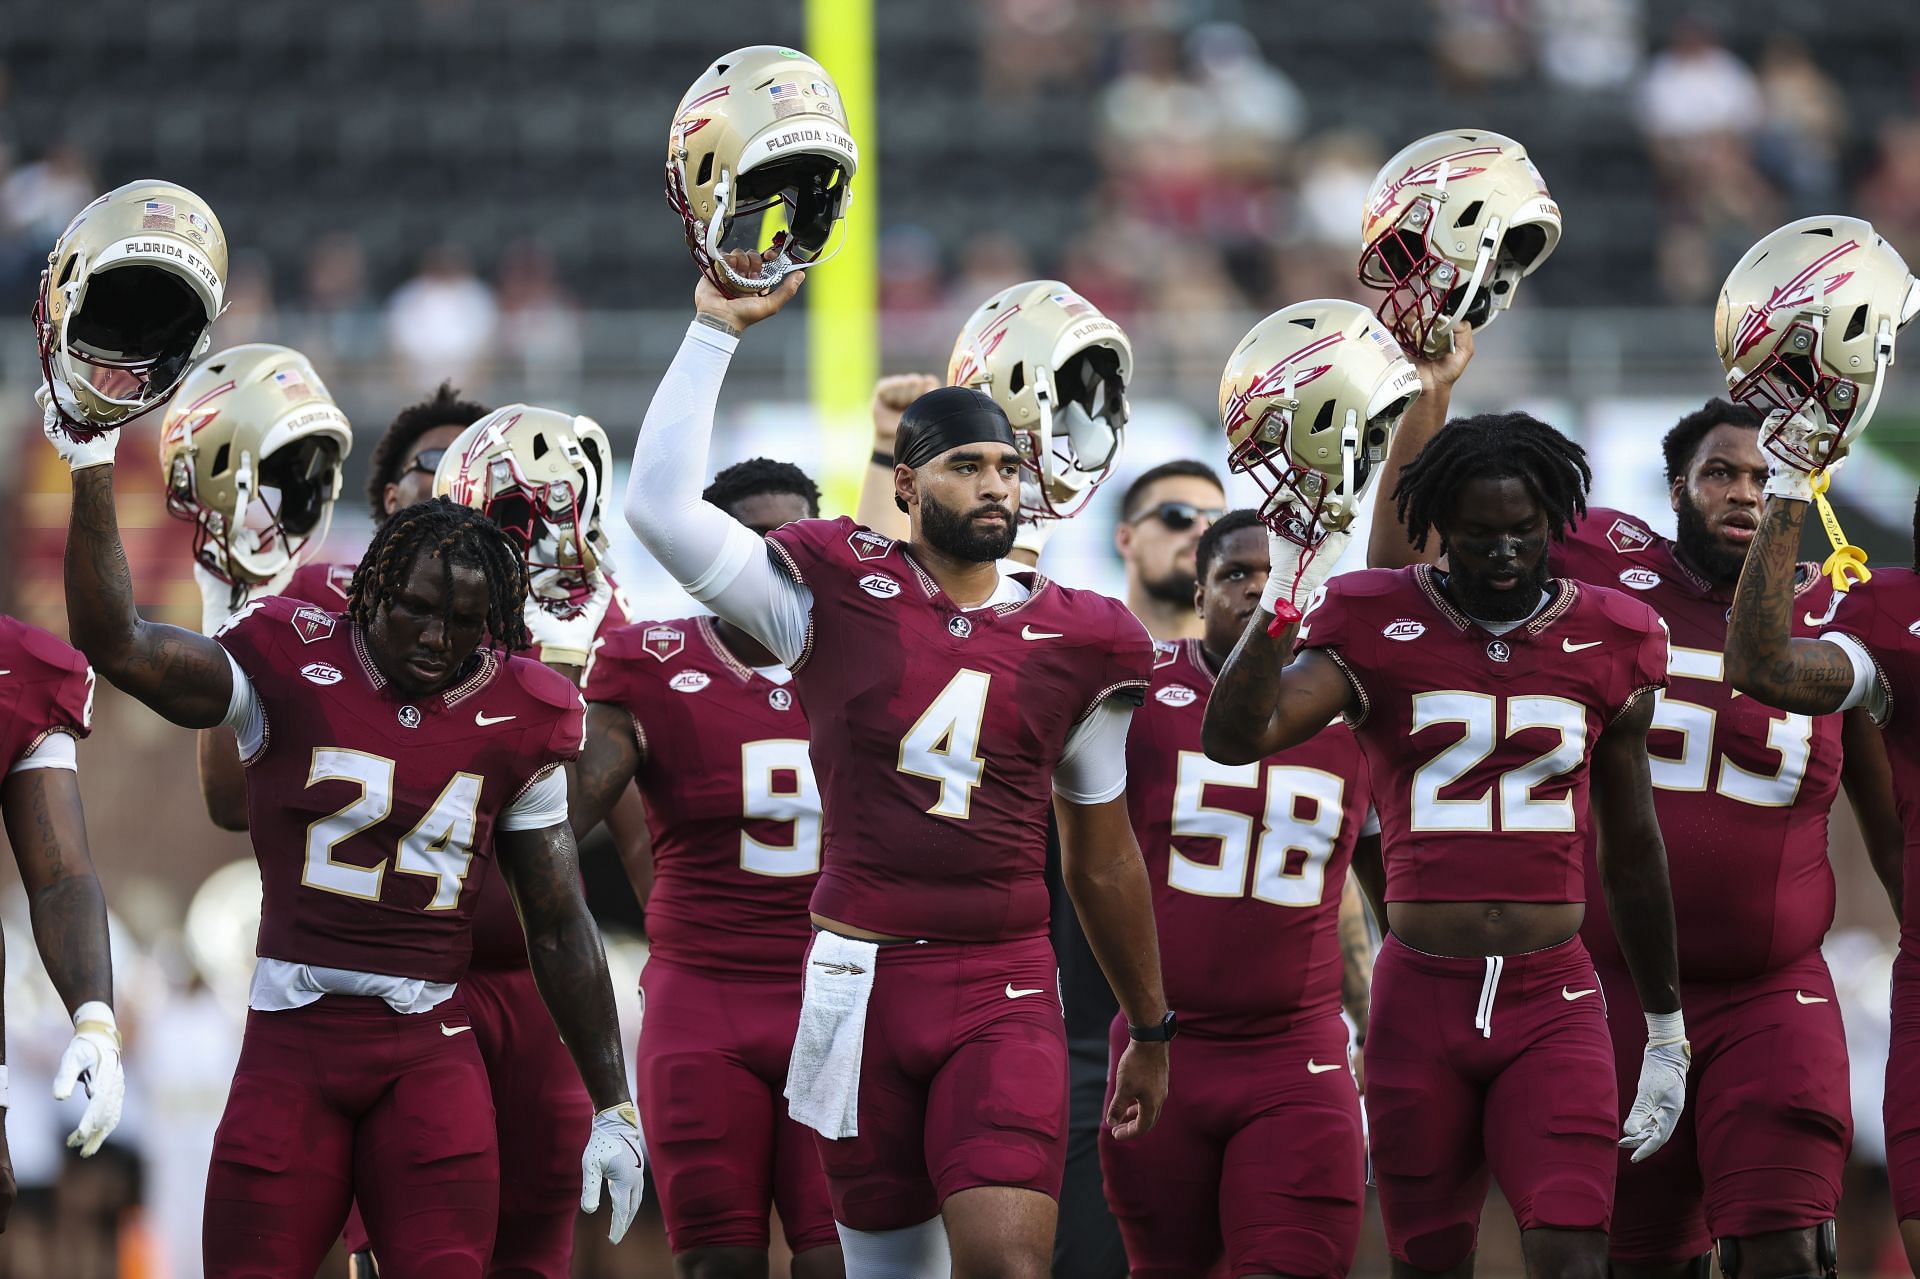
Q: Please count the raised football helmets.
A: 8